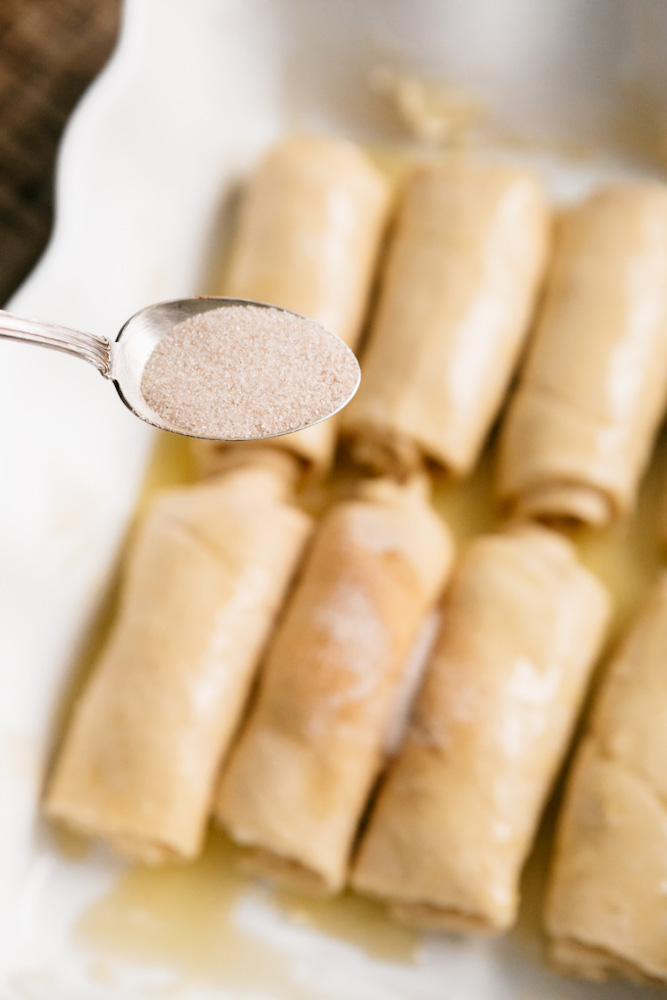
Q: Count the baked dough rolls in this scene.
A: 7